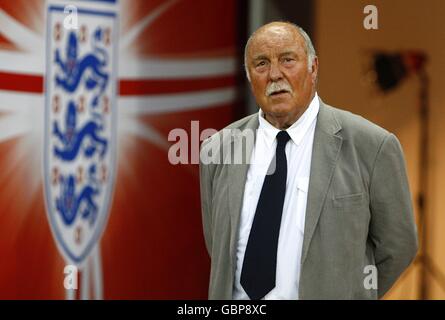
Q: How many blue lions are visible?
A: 3